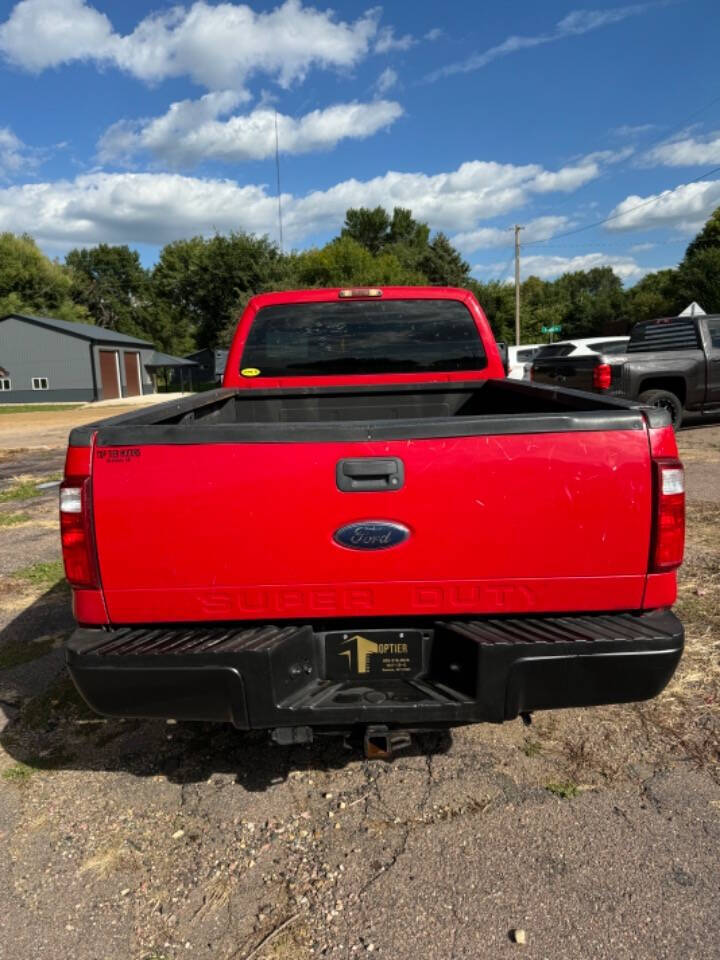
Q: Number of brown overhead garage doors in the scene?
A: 2